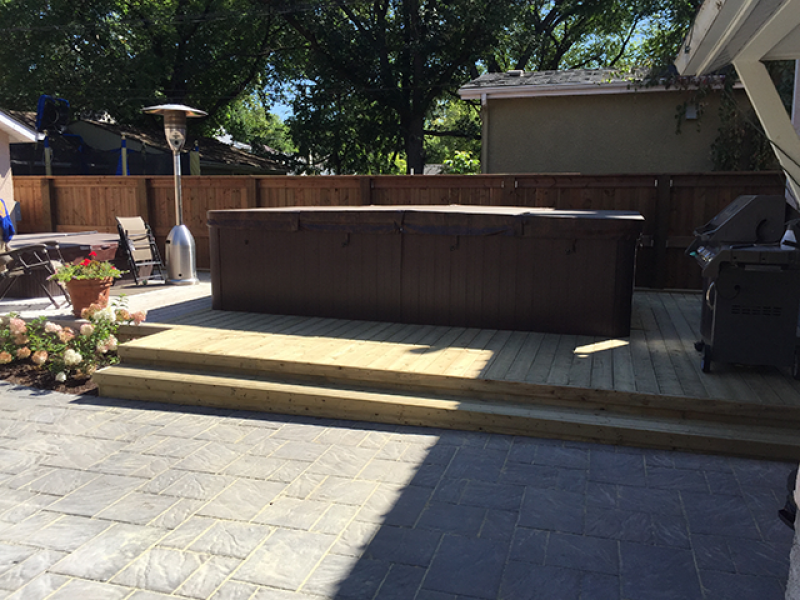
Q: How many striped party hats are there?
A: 0